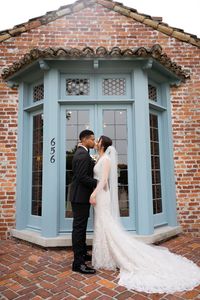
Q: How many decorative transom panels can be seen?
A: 4